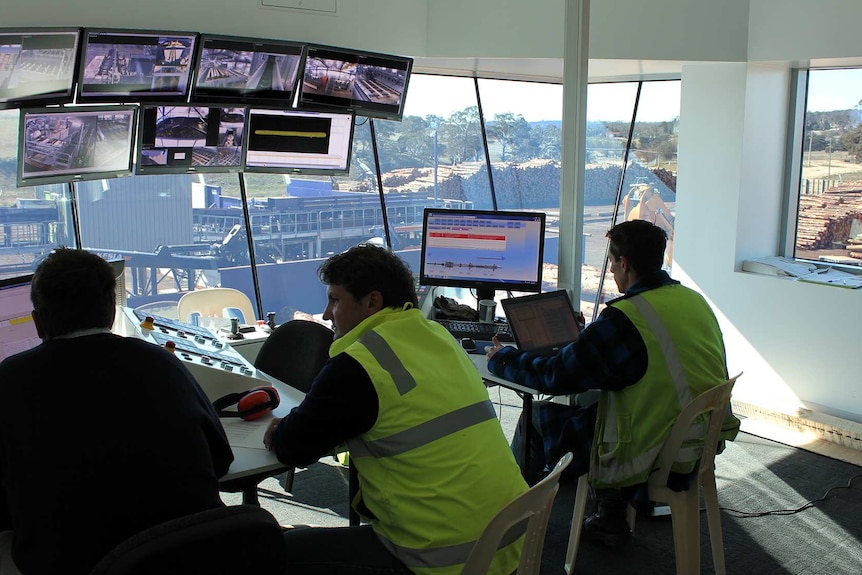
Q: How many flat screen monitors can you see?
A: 9